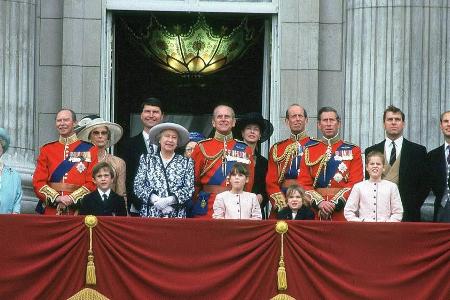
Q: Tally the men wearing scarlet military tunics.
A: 4